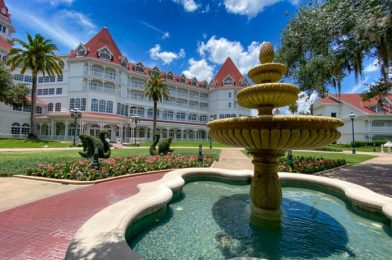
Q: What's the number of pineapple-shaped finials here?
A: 1